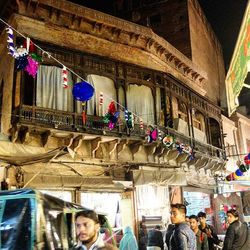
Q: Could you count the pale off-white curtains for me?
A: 3